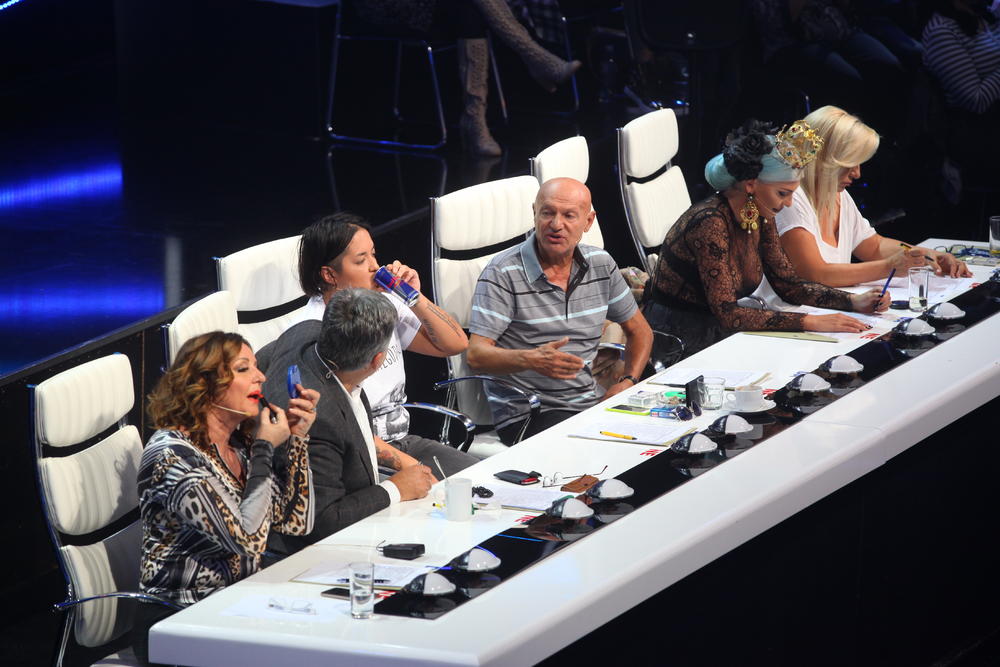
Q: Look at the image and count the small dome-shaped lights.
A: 10